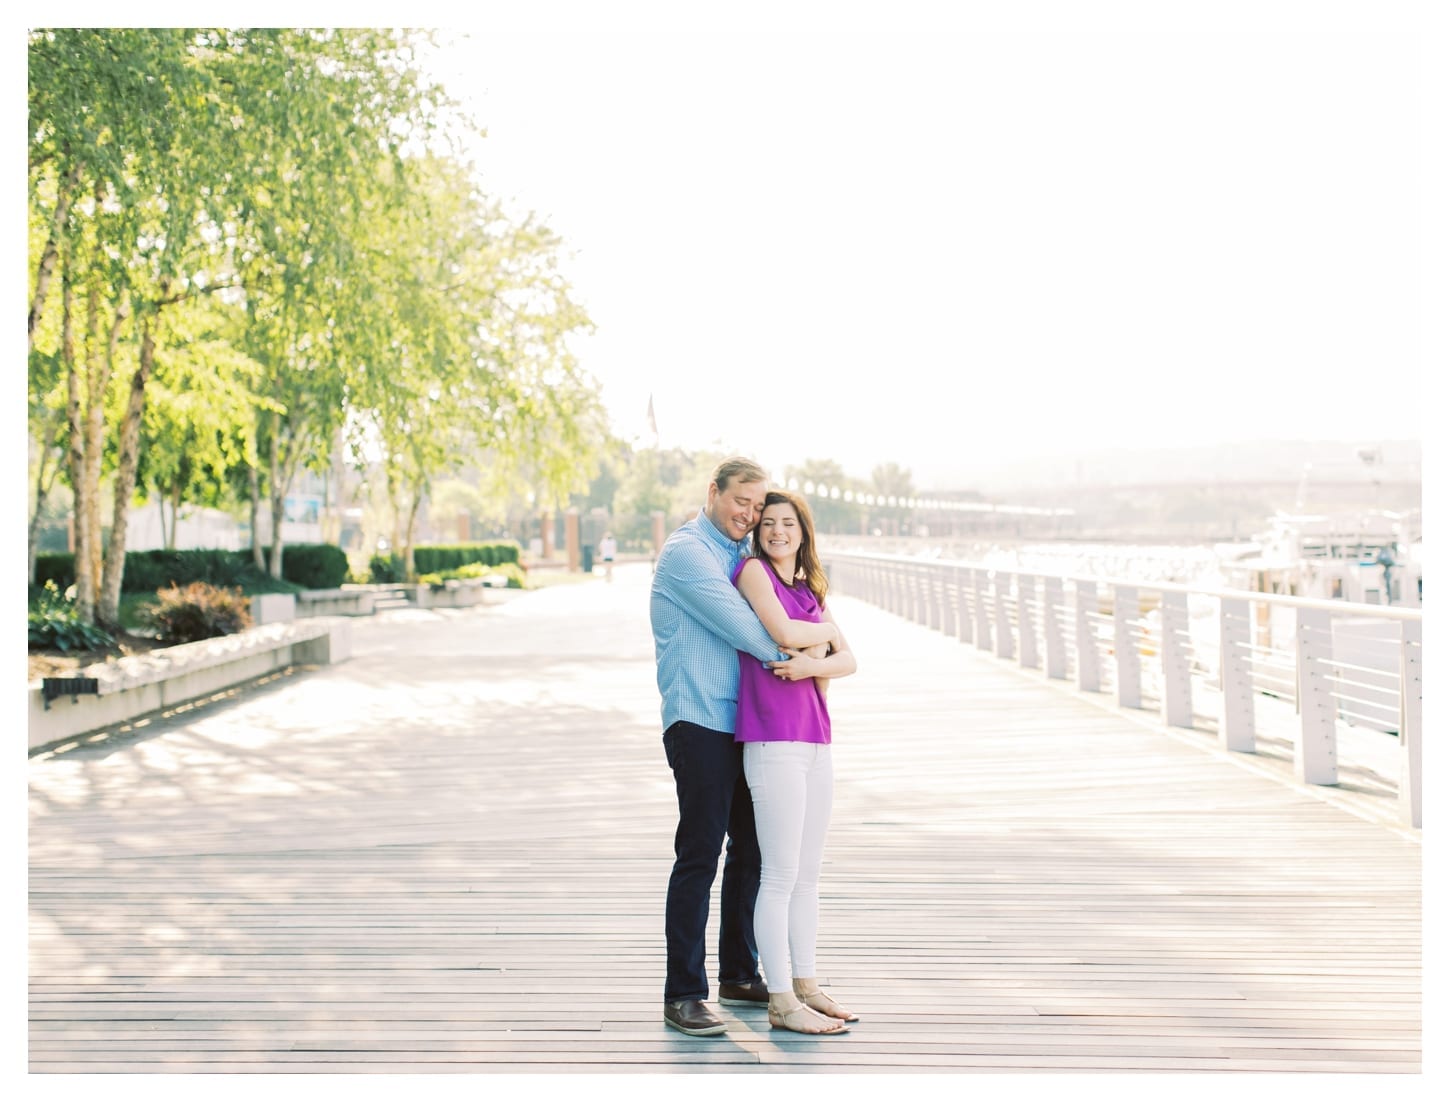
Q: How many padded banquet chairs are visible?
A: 0